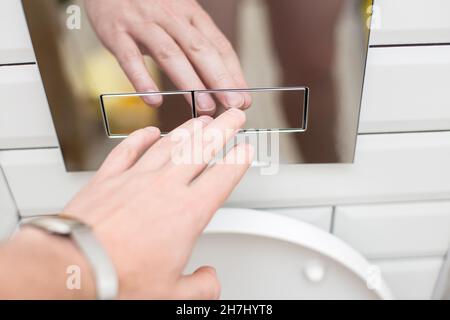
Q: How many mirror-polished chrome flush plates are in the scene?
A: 1